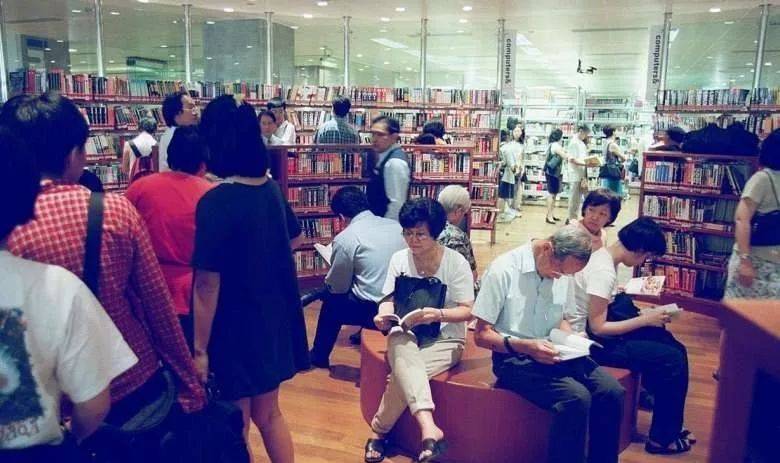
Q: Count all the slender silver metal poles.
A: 9